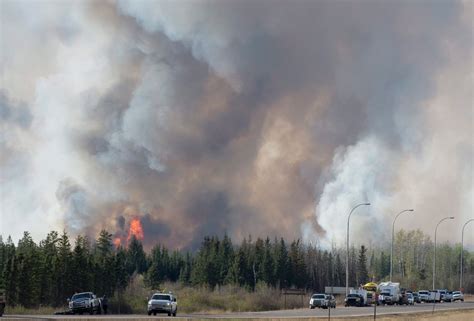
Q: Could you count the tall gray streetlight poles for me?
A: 4